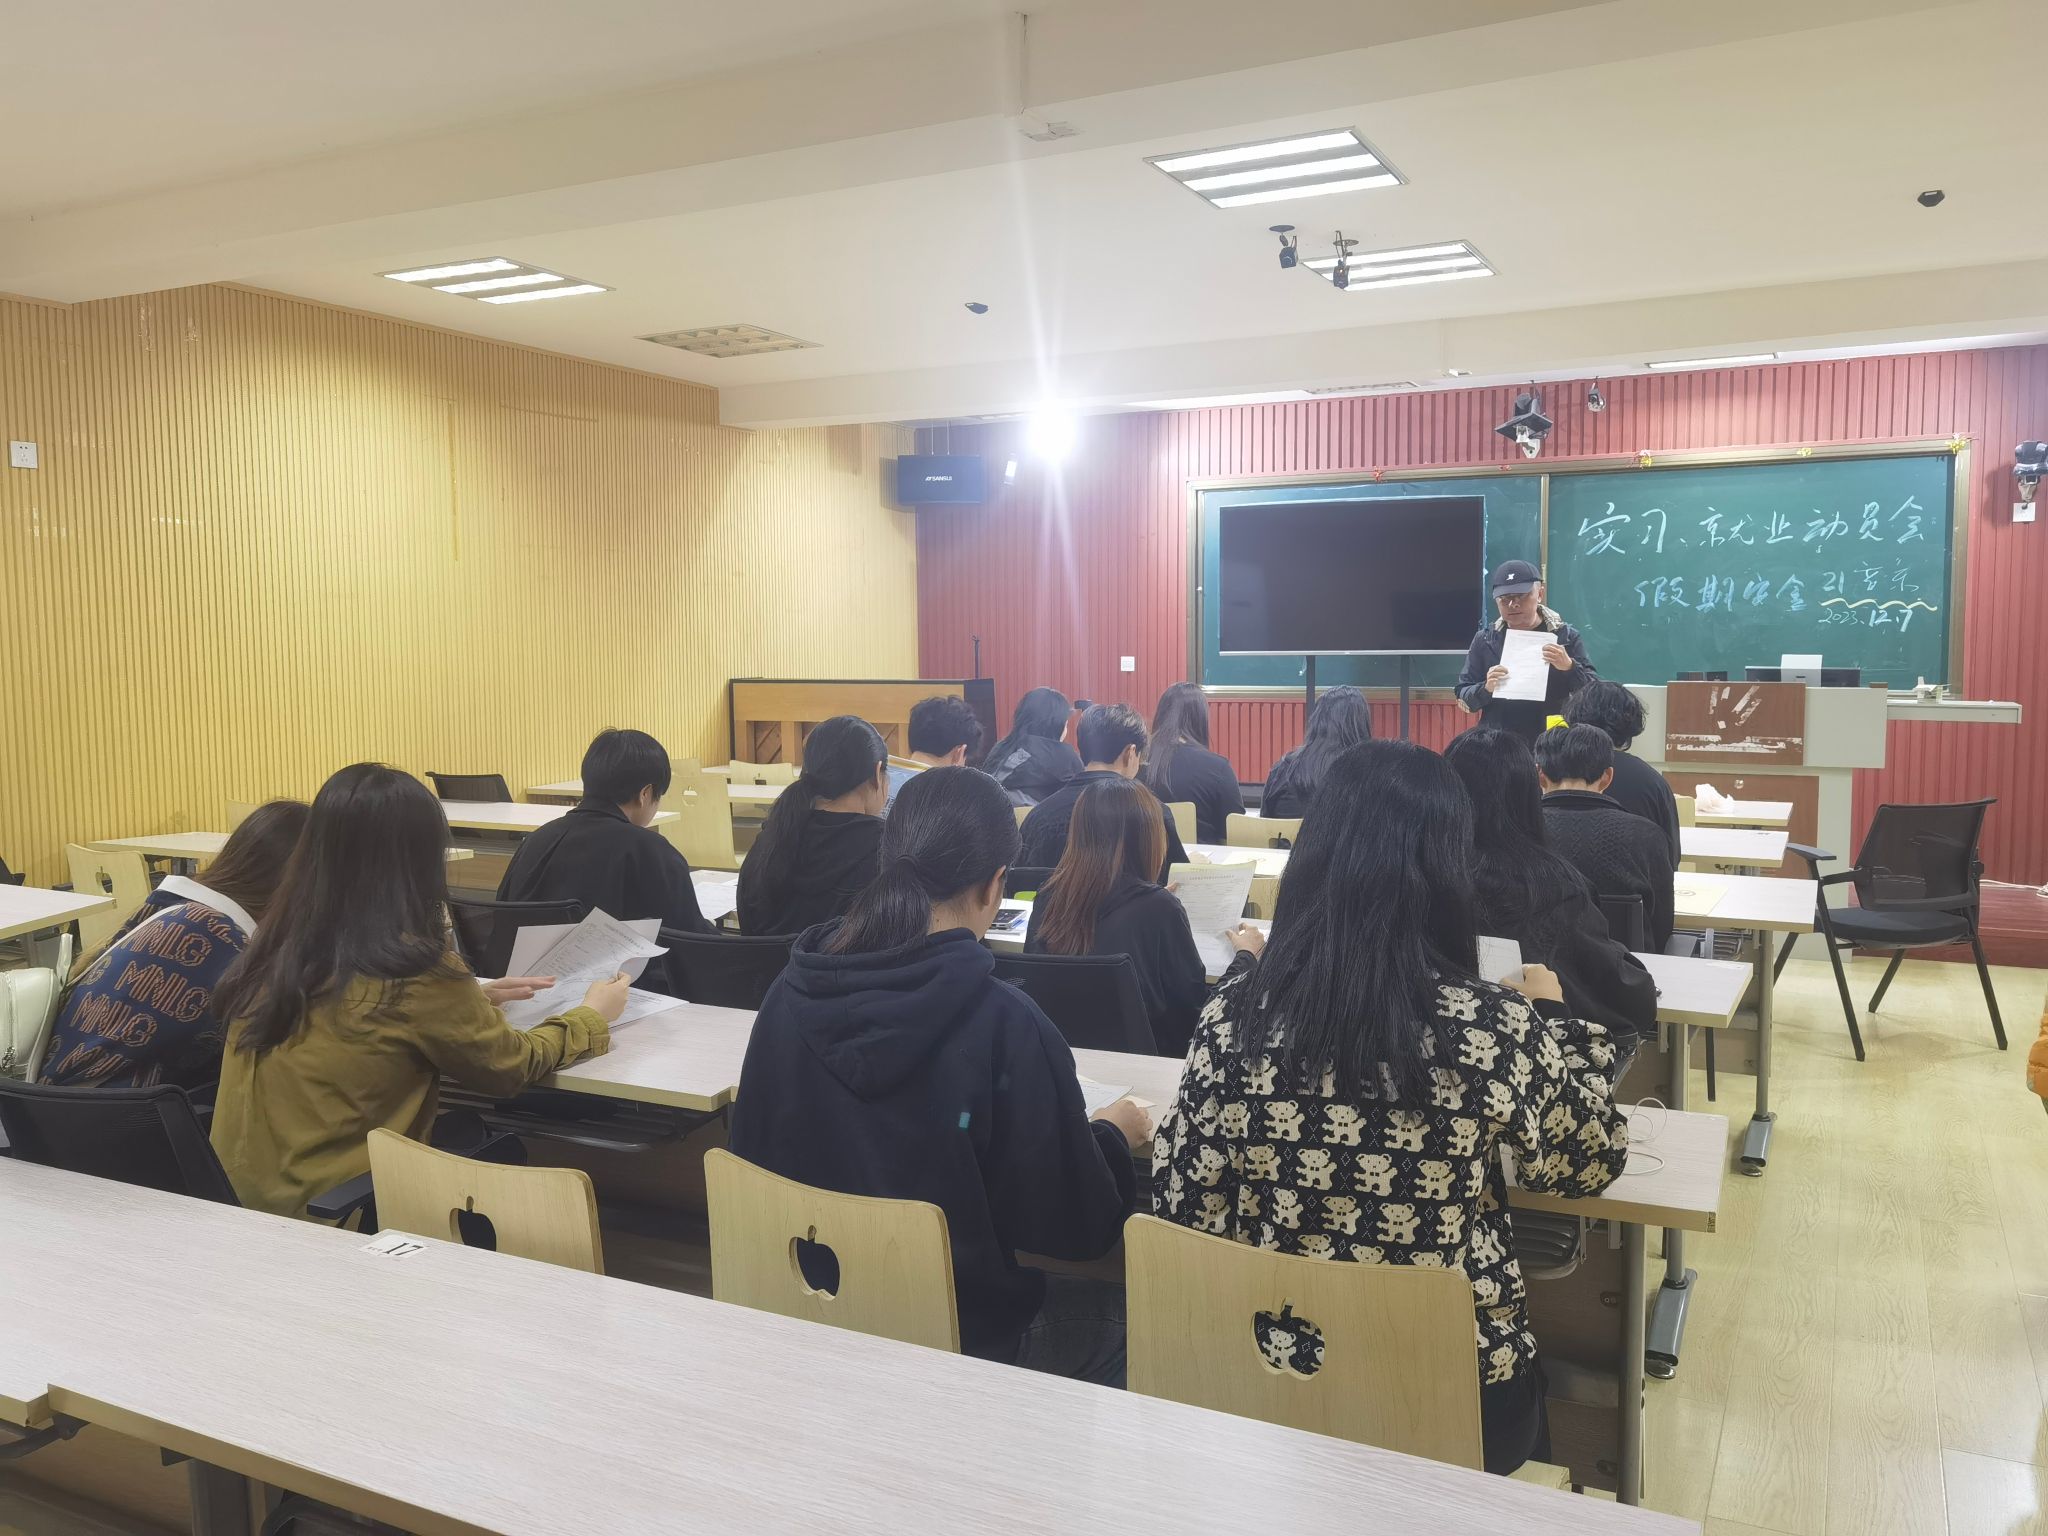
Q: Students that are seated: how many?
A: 15